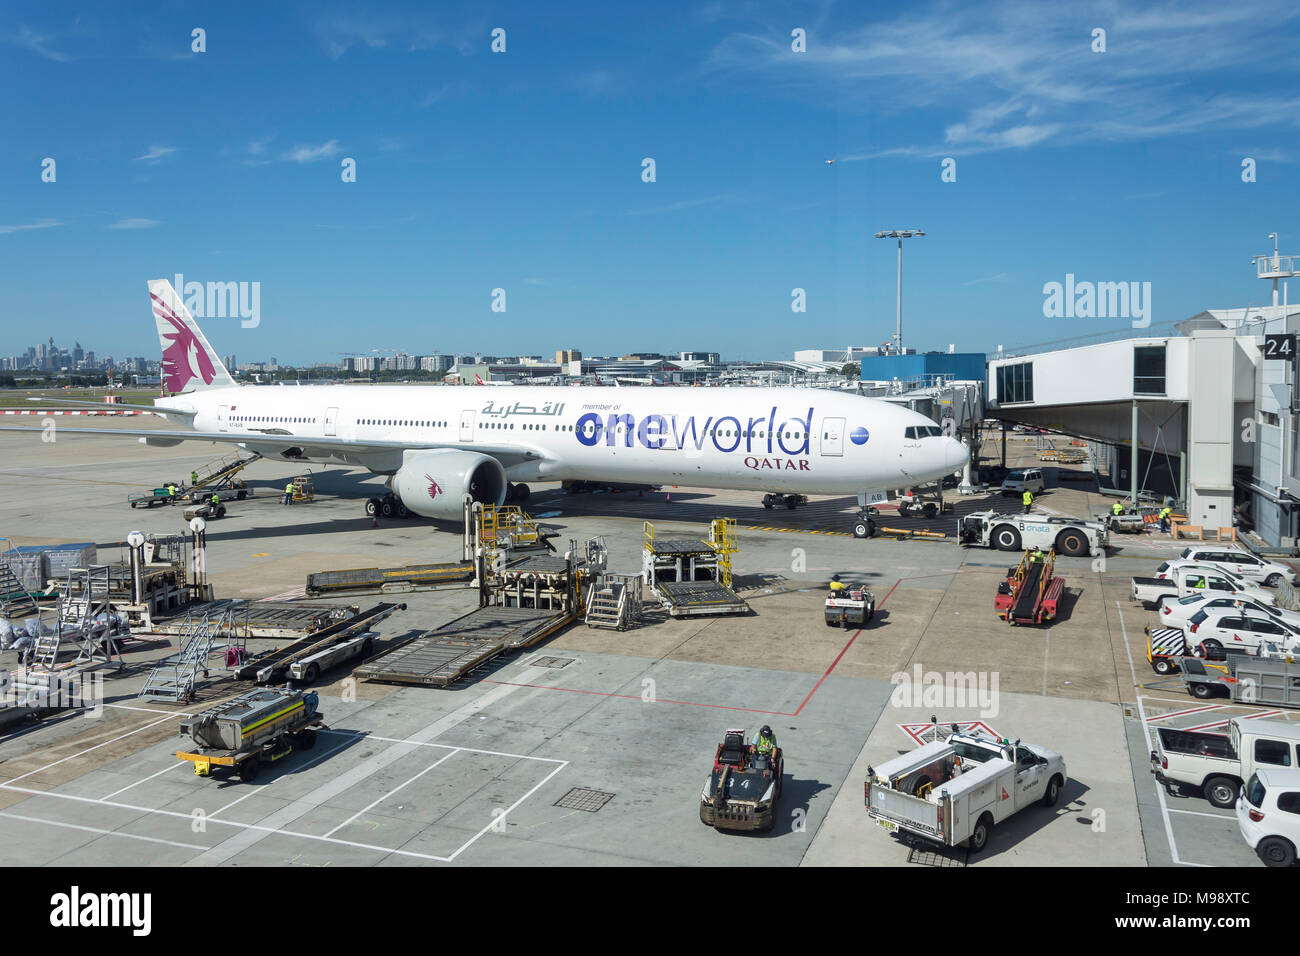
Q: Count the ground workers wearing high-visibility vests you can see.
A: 10